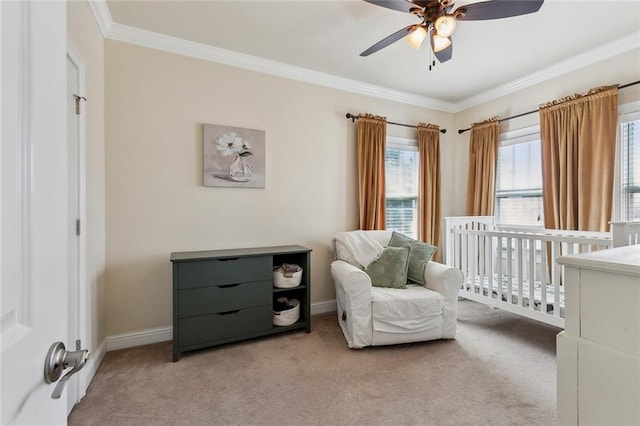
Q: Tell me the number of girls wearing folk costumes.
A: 0